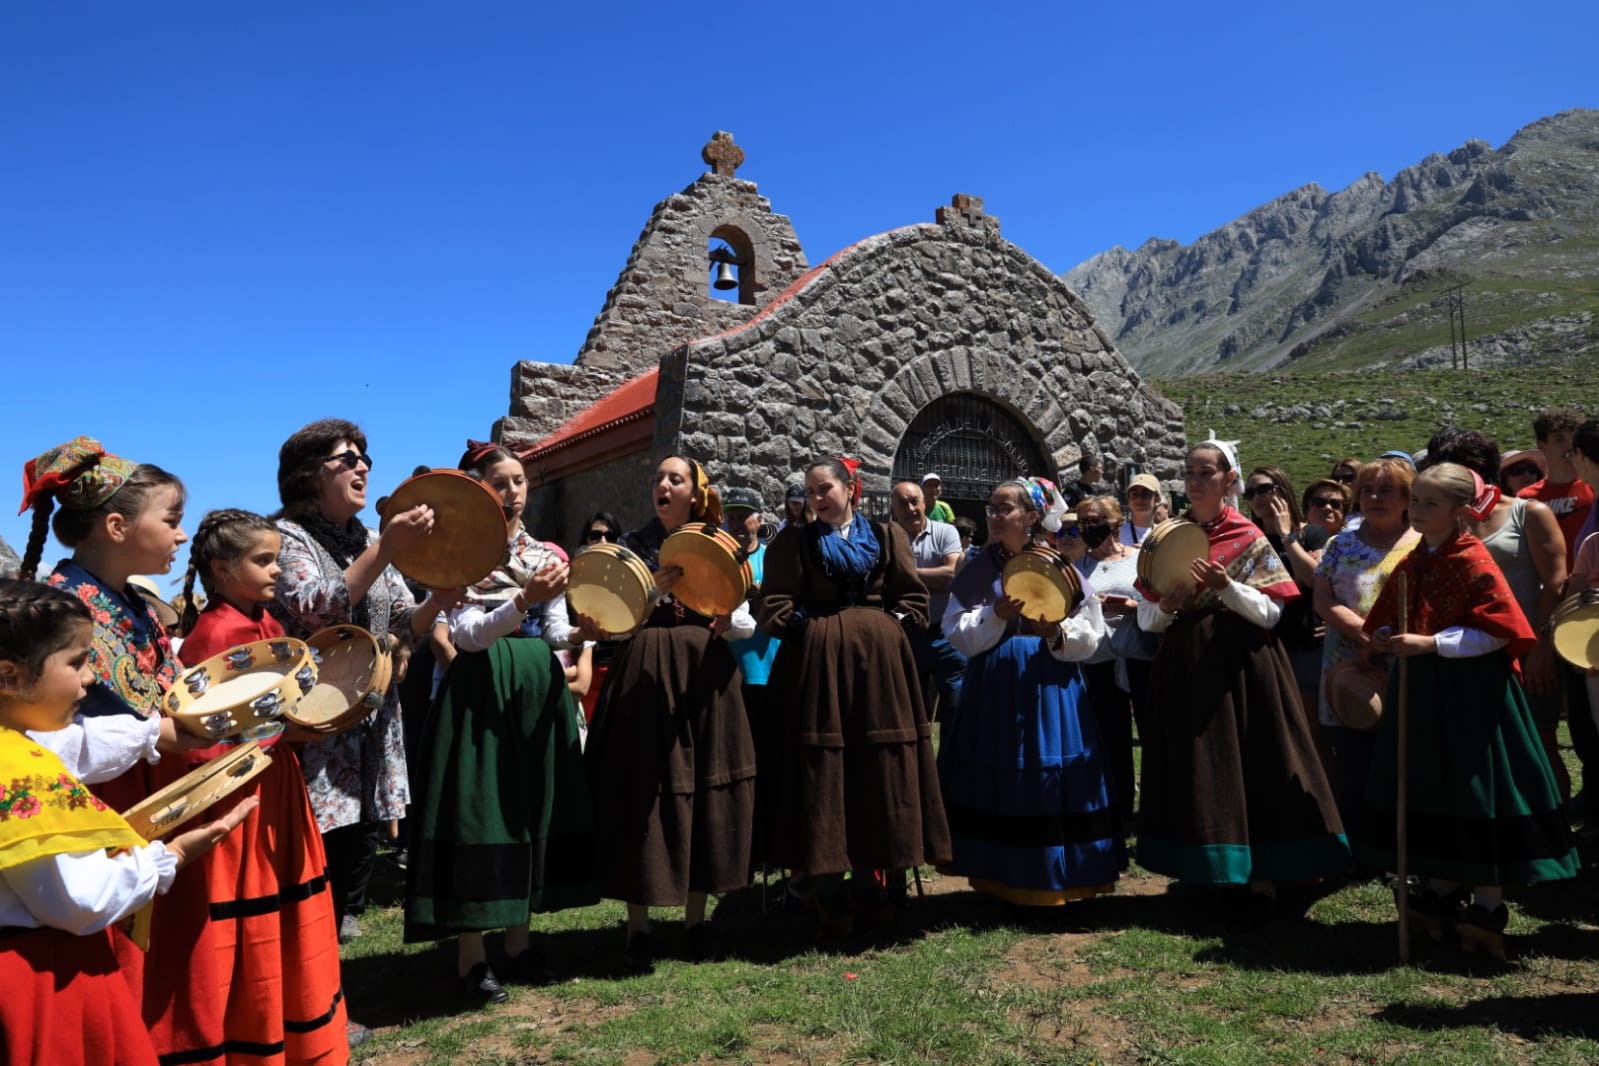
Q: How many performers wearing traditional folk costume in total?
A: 9